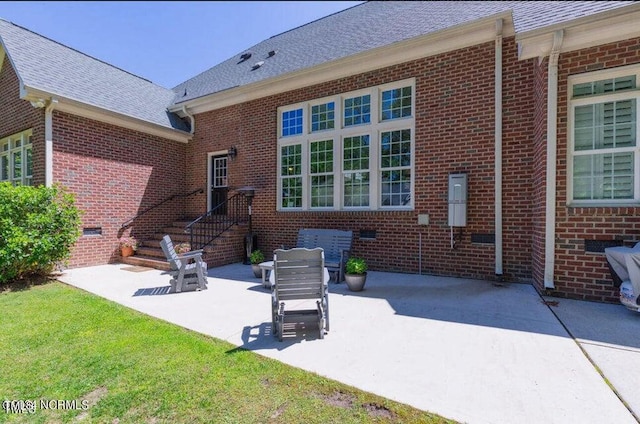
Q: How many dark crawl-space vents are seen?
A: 4